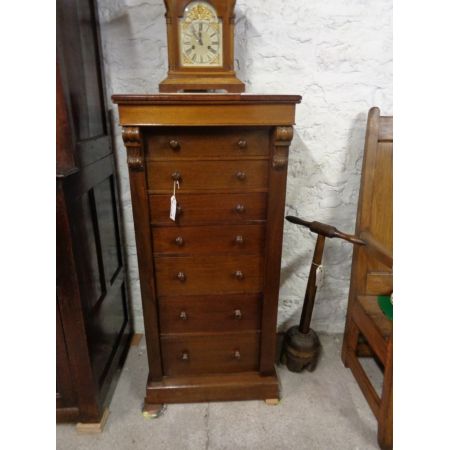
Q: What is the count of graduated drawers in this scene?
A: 7